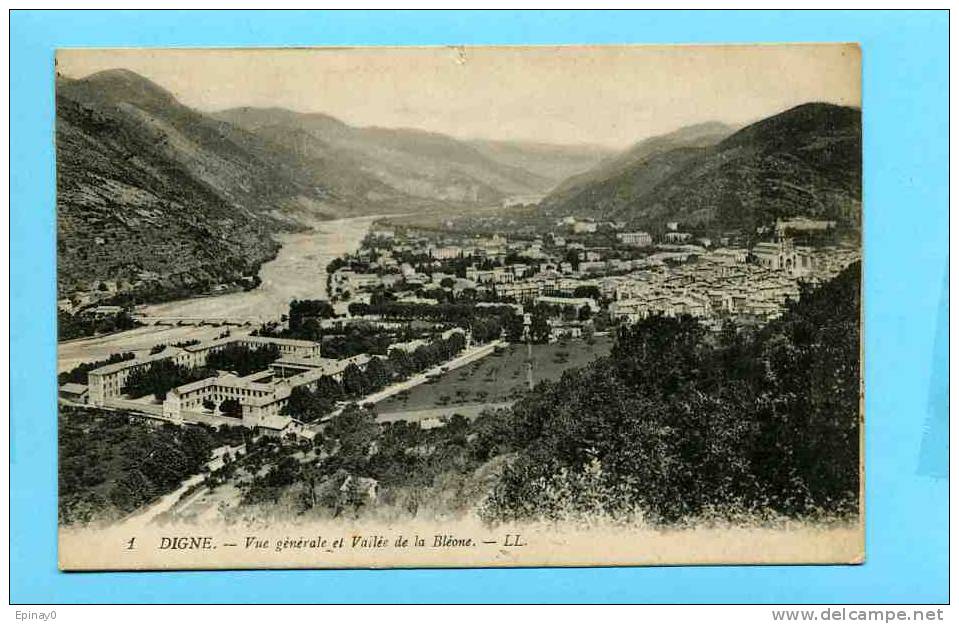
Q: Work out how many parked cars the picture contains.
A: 0